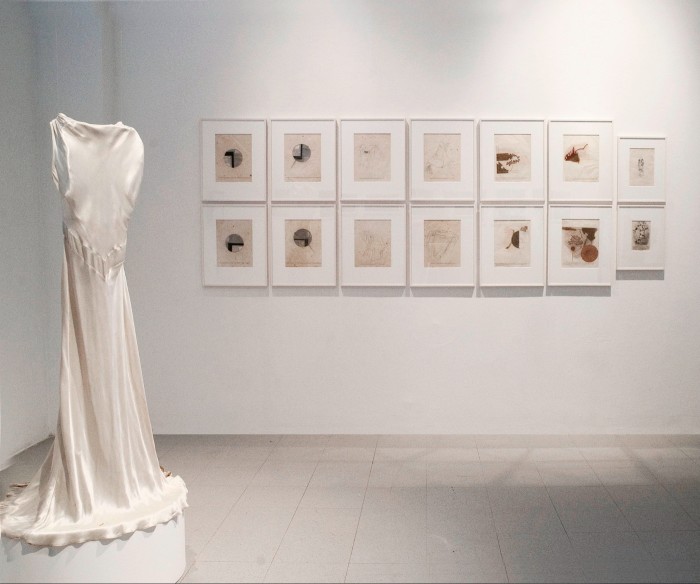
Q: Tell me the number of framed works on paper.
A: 14